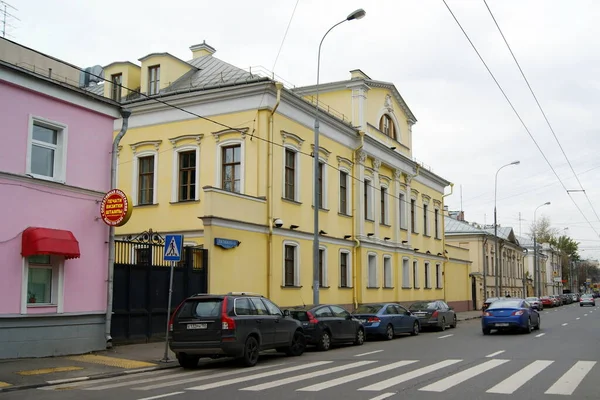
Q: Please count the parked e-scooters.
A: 0